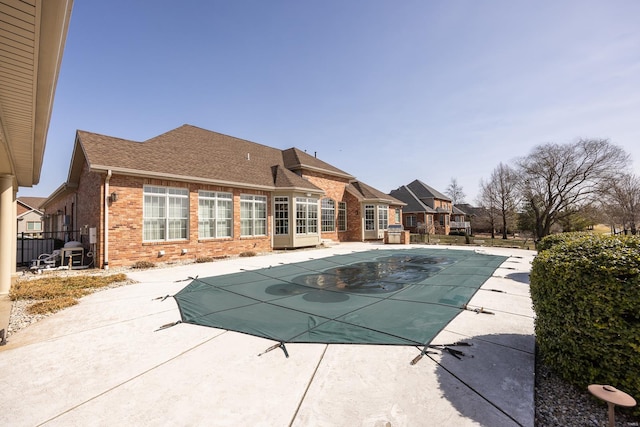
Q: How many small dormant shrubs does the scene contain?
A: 3